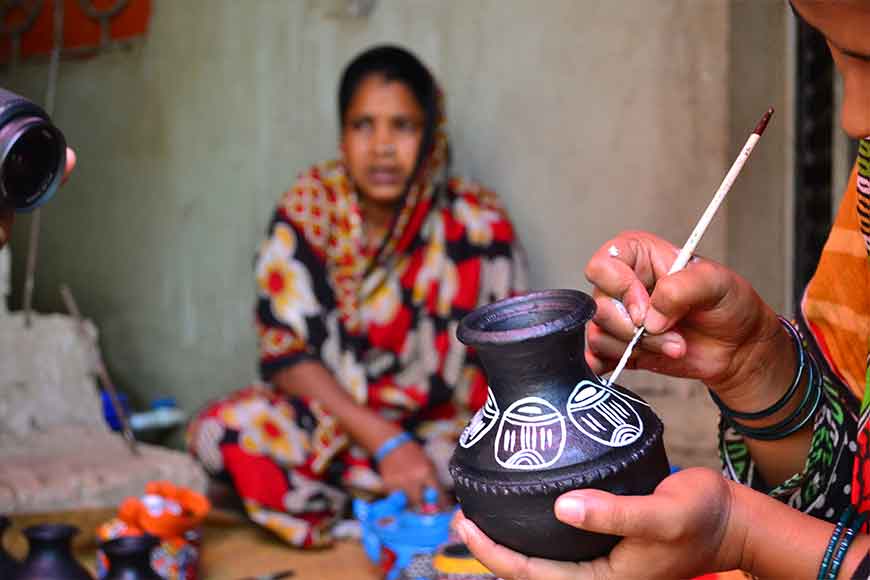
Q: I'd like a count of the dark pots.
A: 4